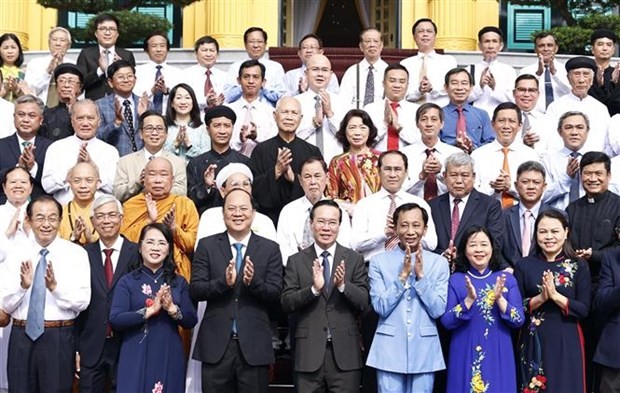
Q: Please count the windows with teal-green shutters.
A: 2